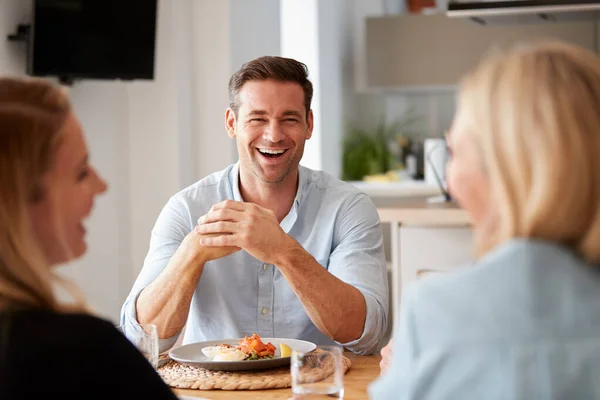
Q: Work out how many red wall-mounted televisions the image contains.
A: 0